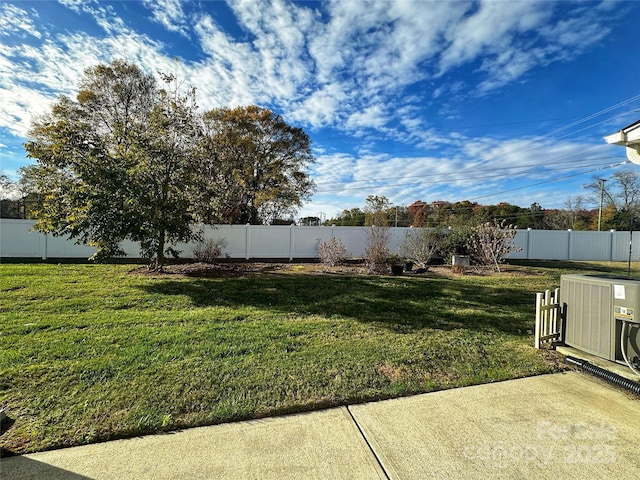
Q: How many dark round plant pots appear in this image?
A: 2